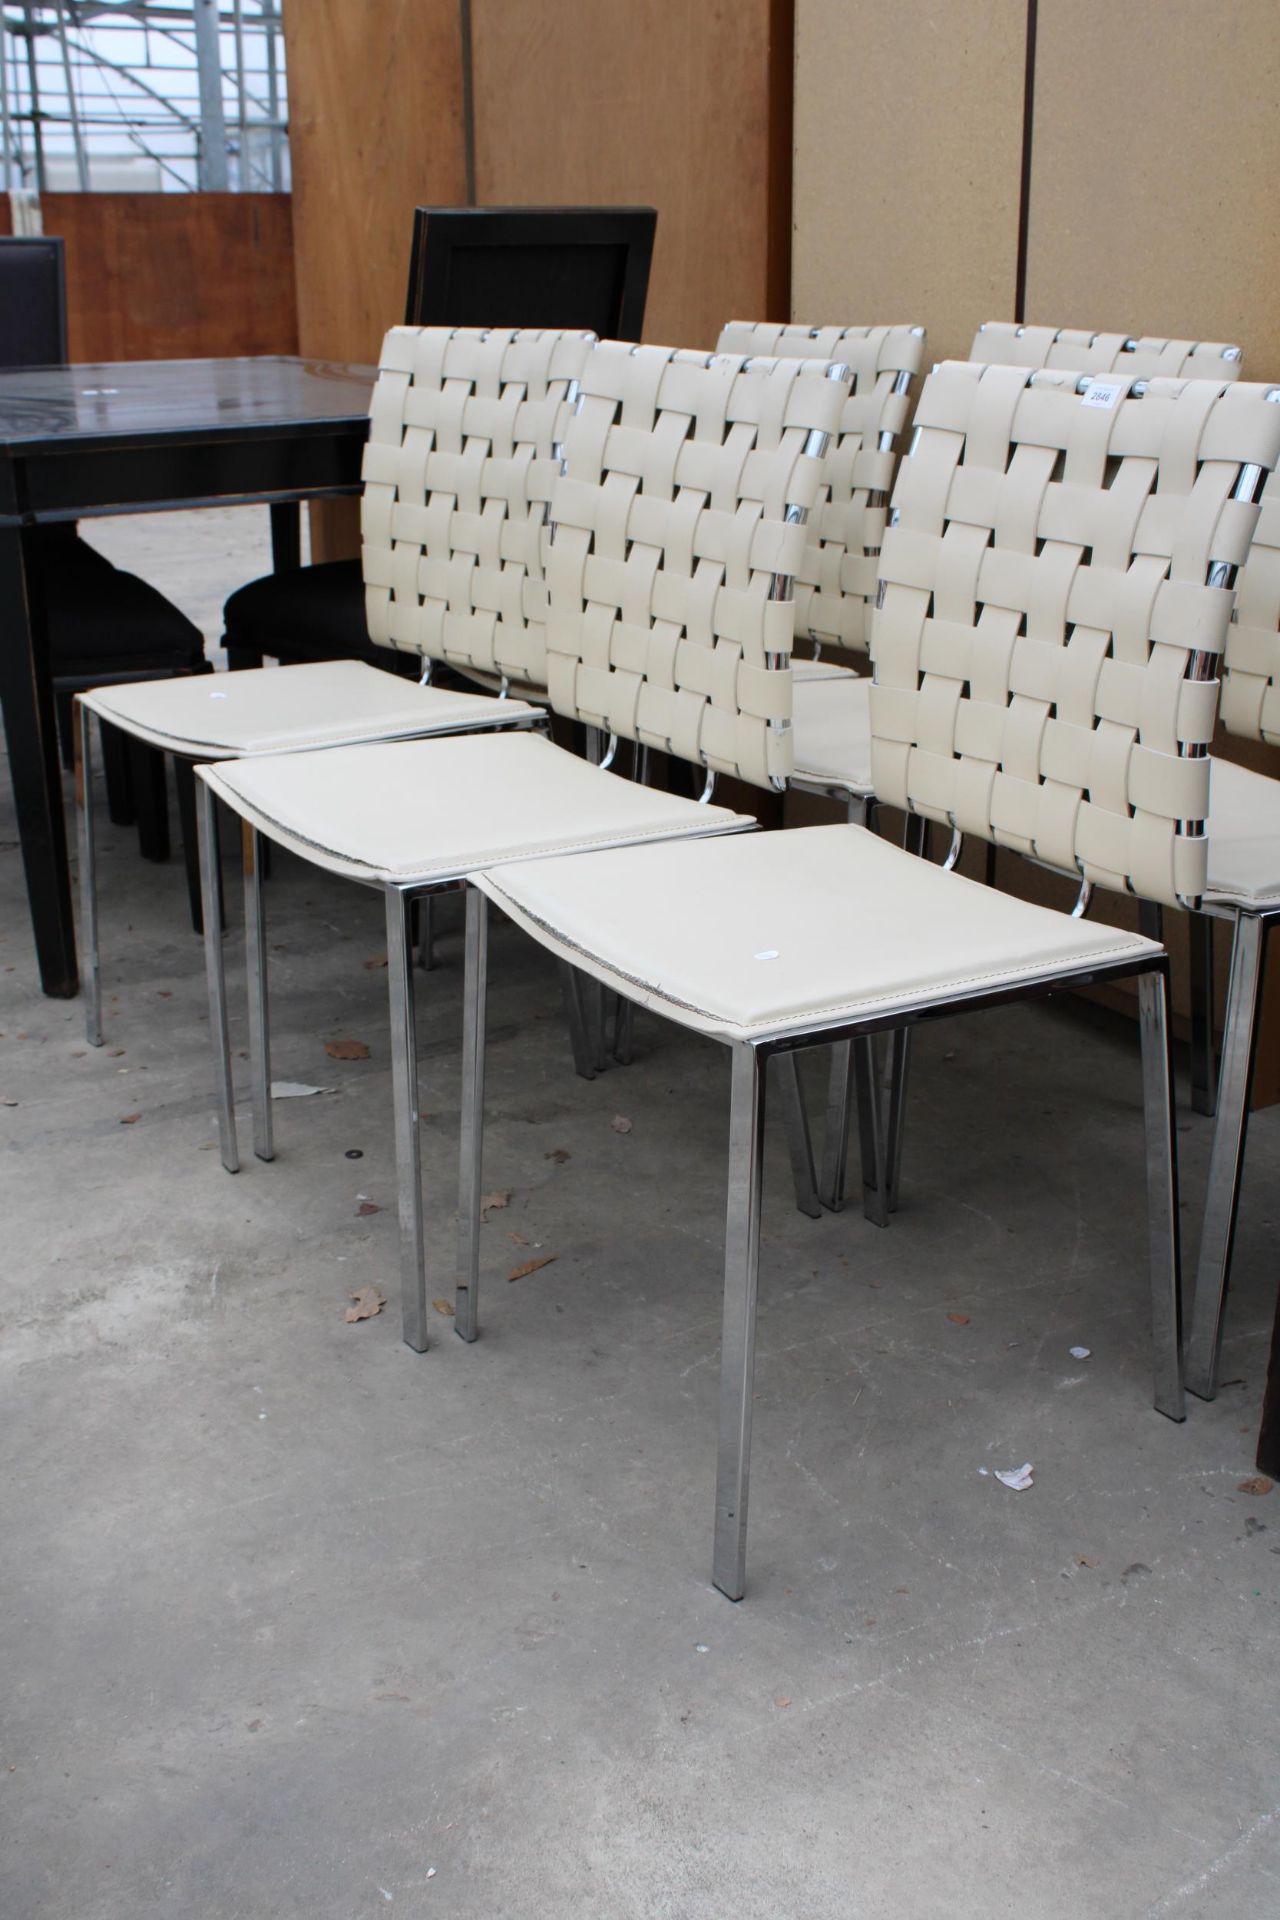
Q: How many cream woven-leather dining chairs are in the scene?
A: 6